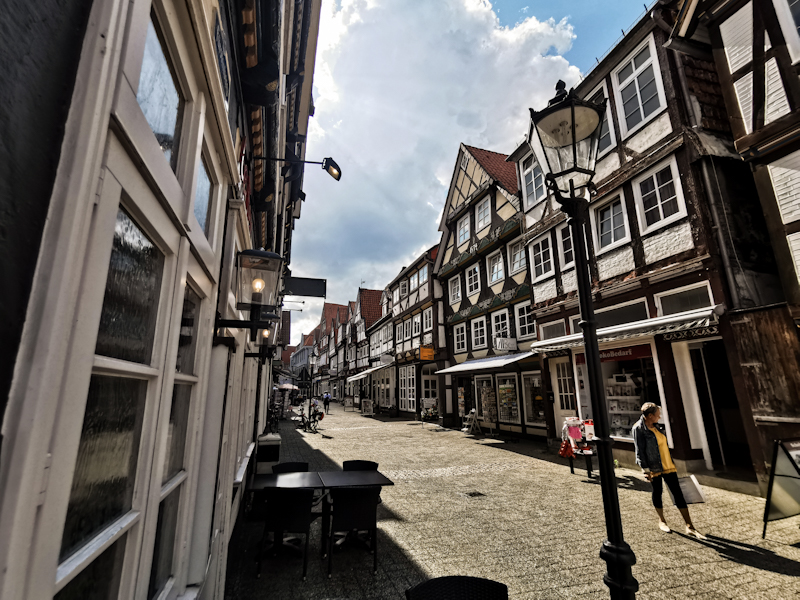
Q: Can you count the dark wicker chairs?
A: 5